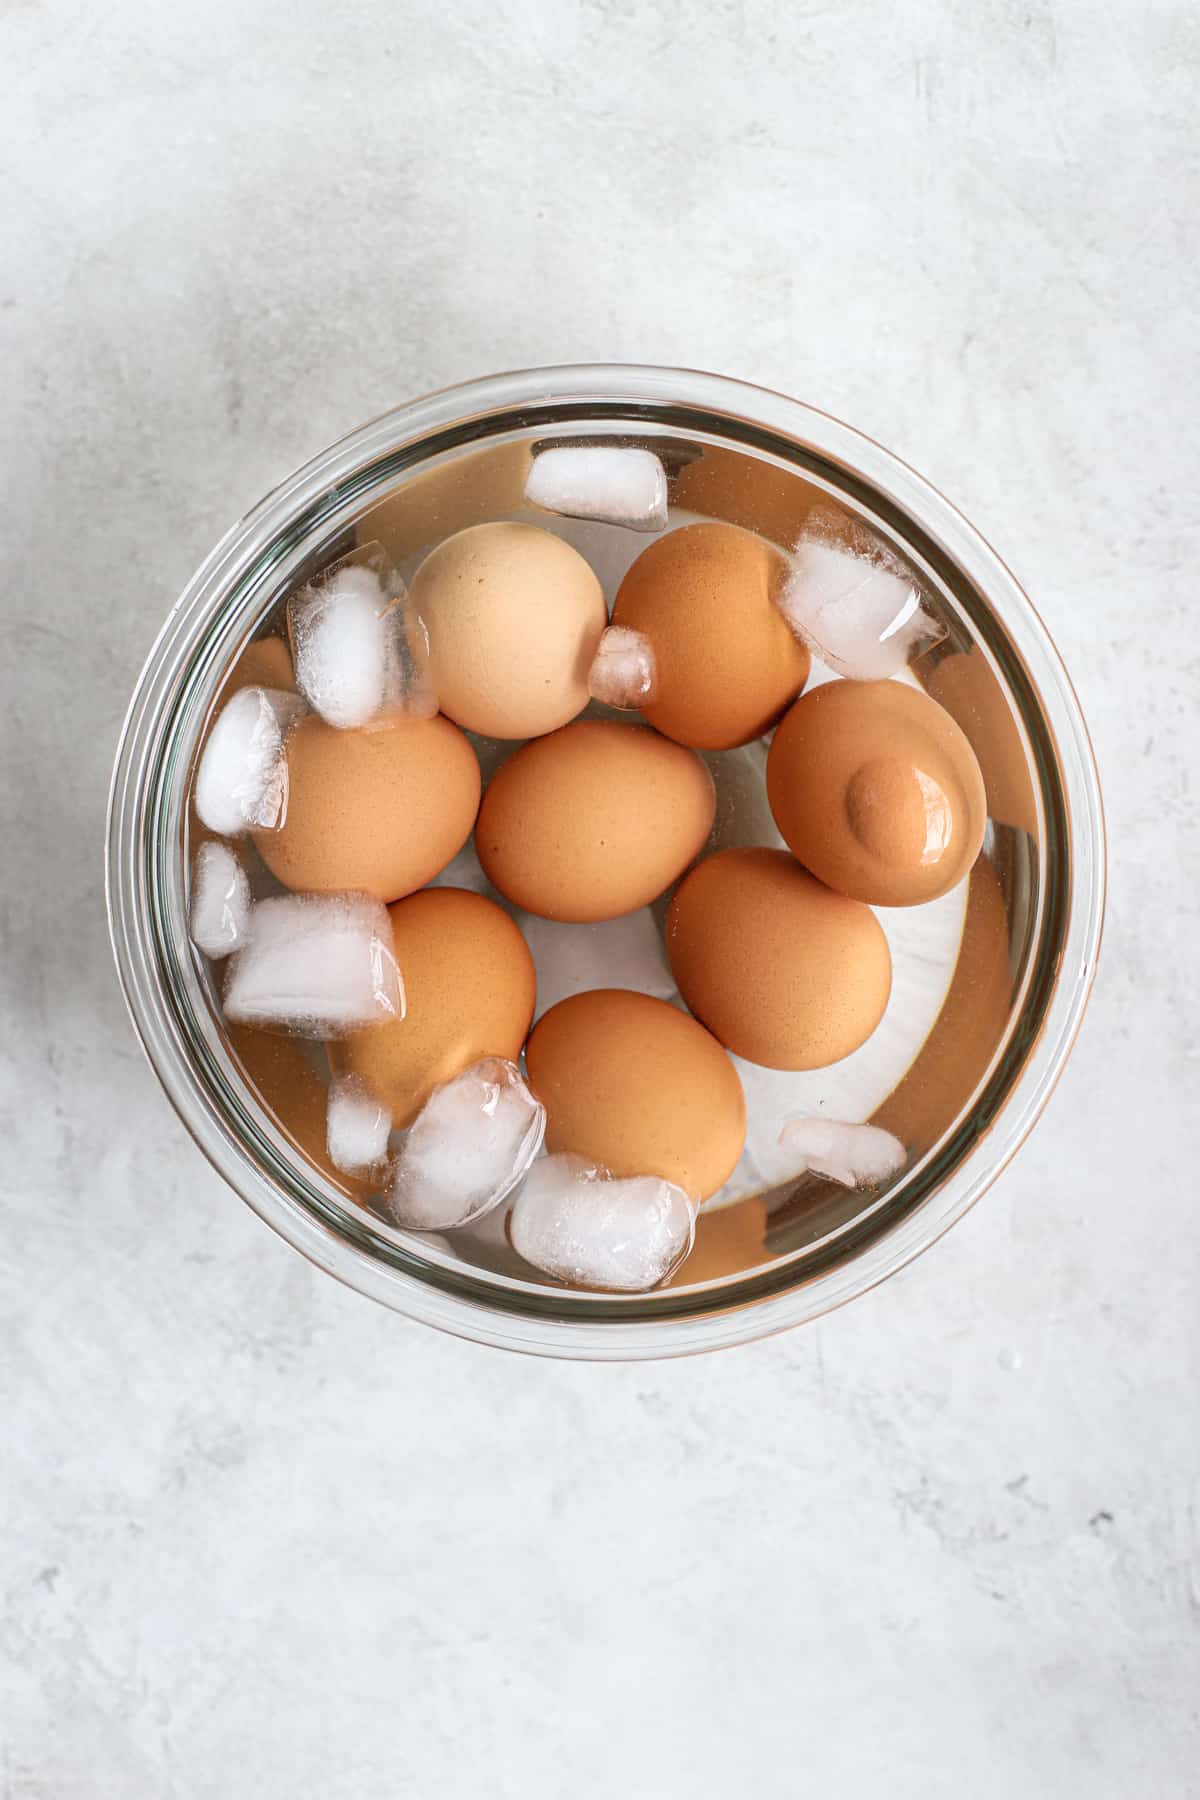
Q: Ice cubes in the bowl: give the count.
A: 11